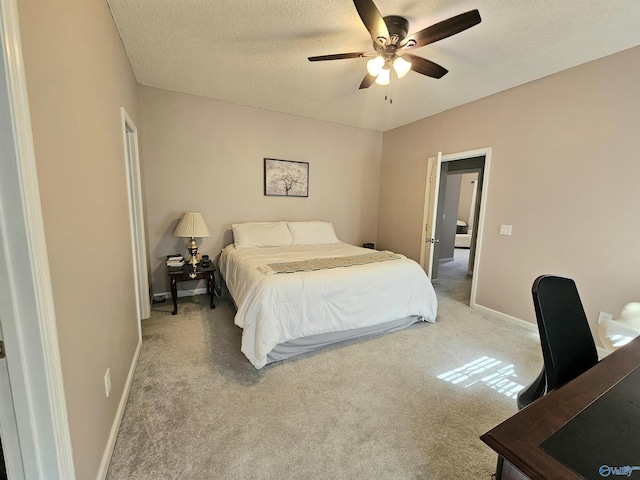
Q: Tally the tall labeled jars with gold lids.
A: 0